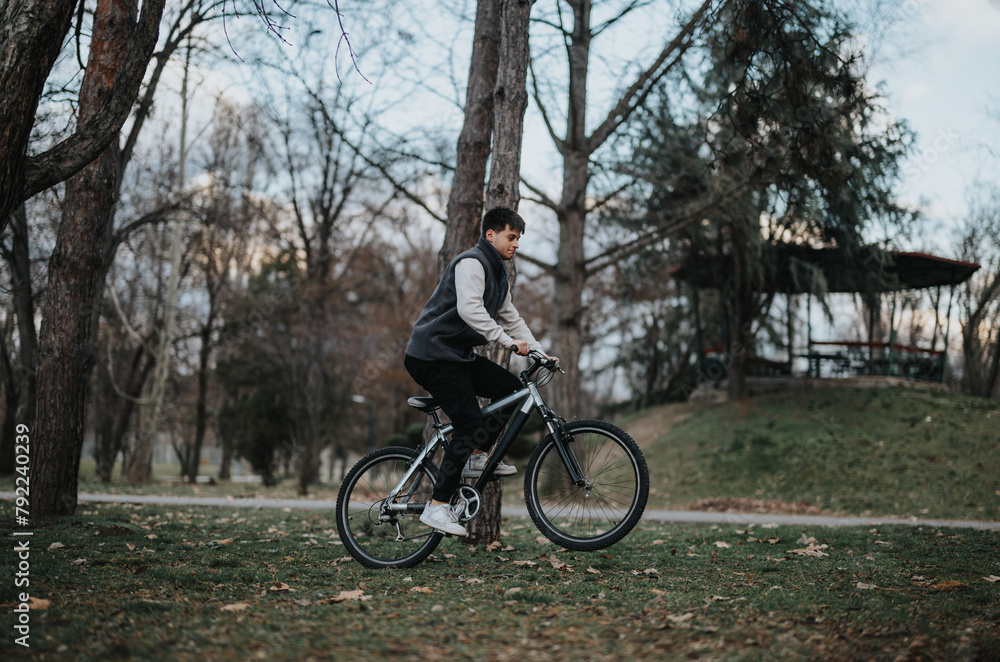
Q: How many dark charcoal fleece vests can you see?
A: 1